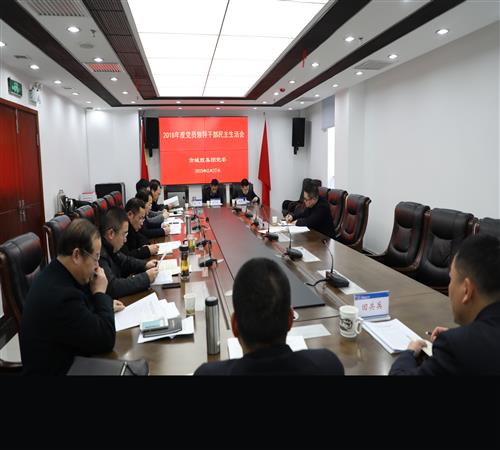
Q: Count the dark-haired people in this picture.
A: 11